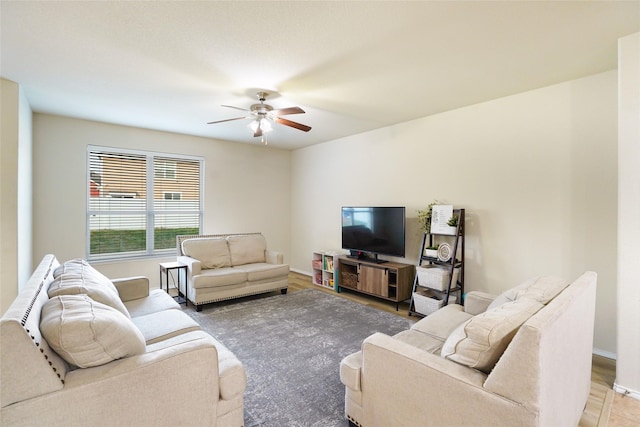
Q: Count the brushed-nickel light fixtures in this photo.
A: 1